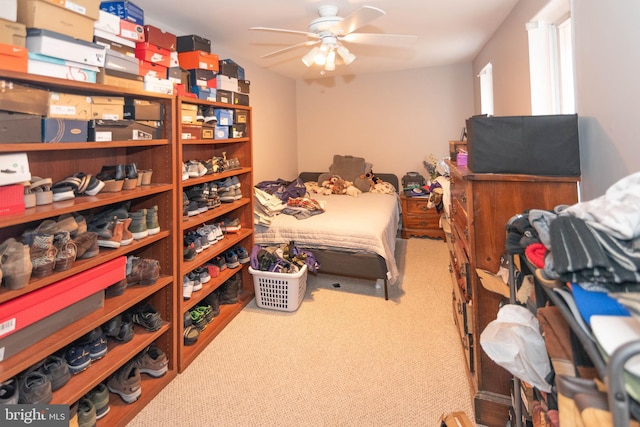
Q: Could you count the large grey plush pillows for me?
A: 1